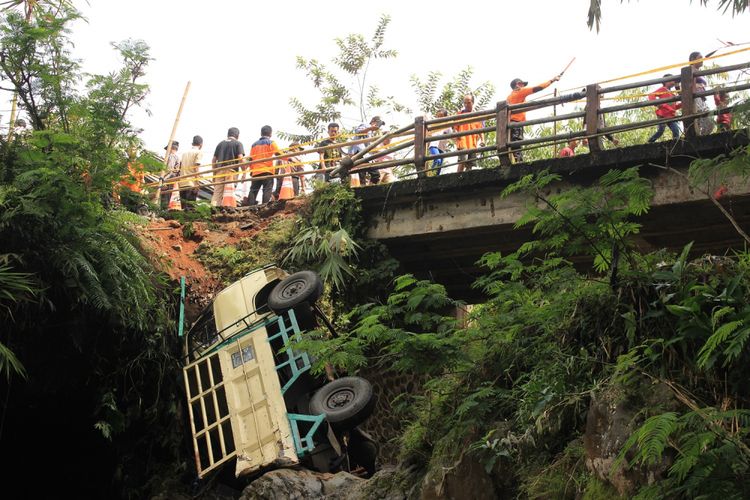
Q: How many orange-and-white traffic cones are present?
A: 4